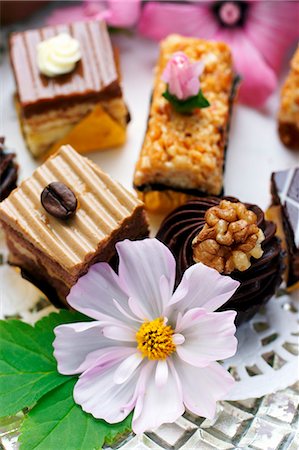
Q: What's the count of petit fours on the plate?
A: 7